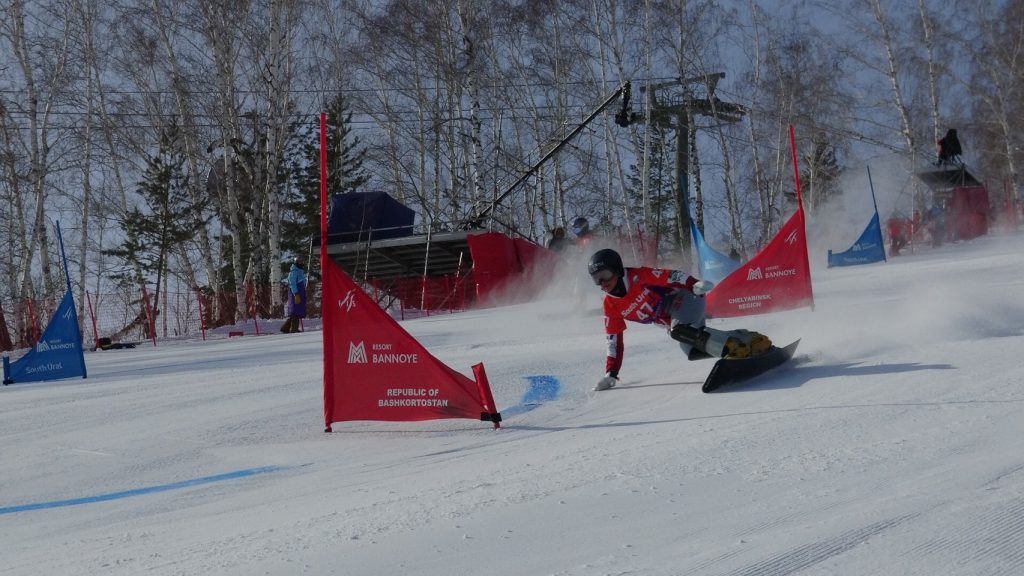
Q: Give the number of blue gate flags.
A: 3